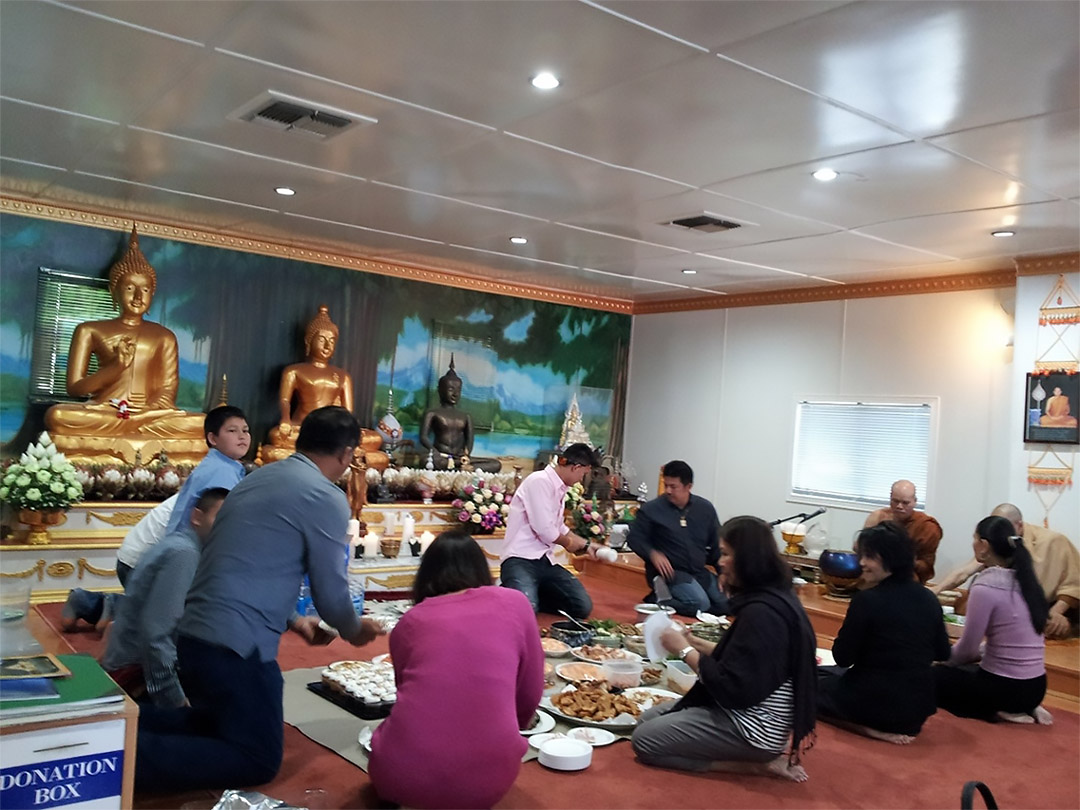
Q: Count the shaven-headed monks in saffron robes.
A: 2